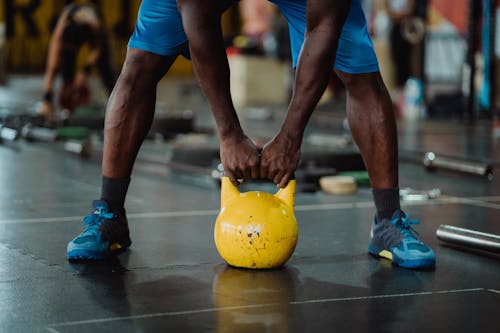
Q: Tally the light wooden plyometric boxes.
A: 1